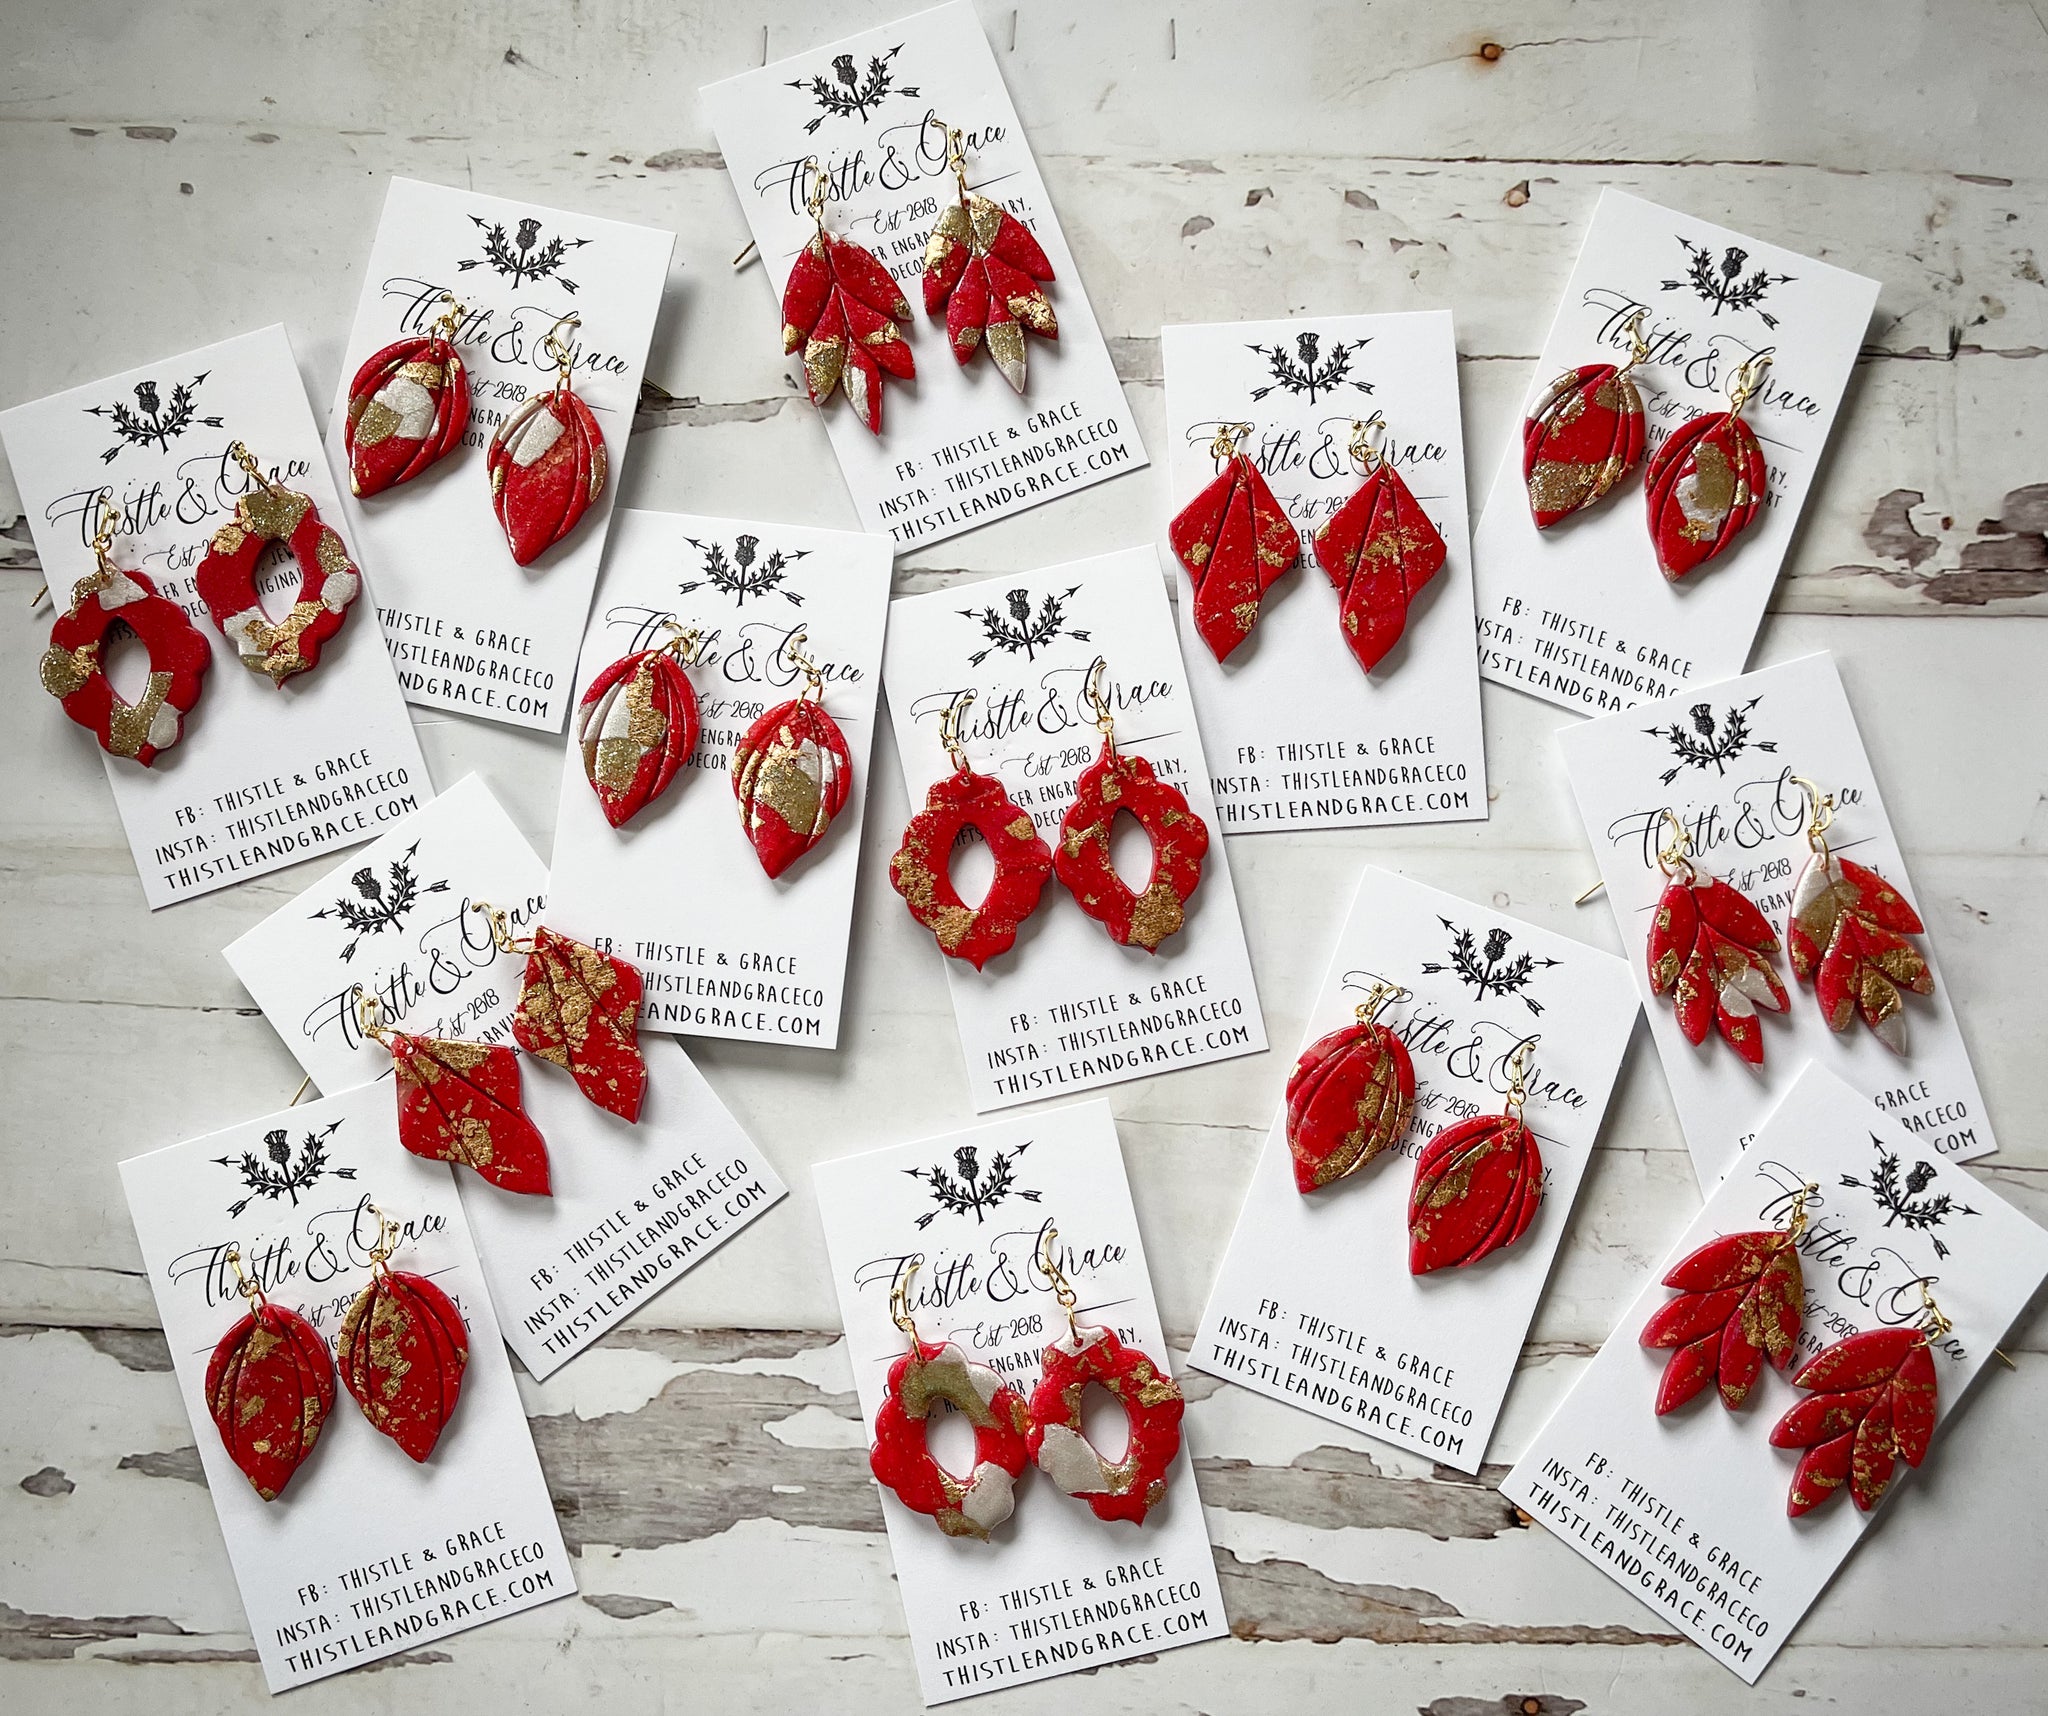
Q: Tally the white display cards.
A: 13